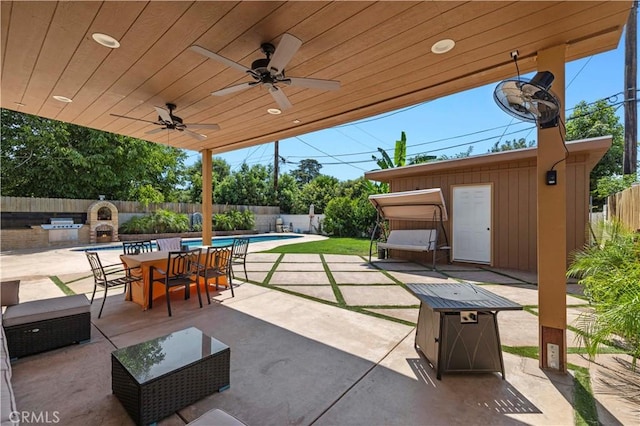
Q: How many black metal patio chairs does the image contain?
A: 6